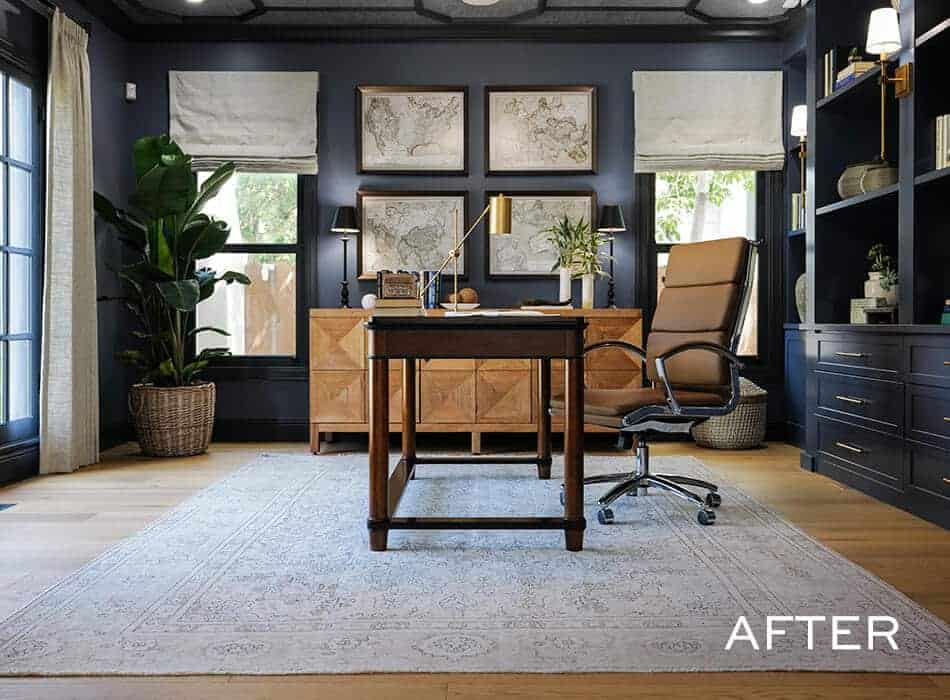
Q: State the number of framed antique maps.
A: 4